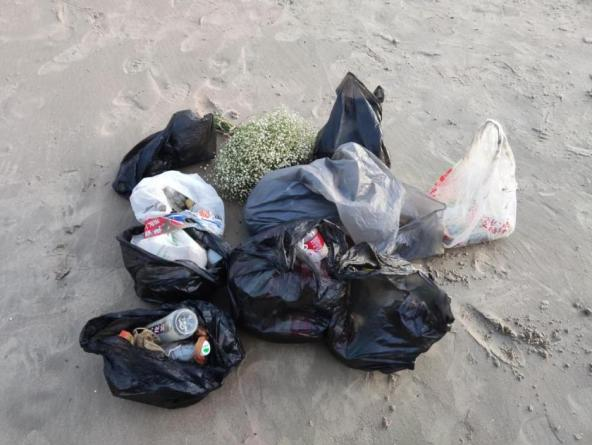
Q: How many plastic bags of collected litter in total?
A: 9